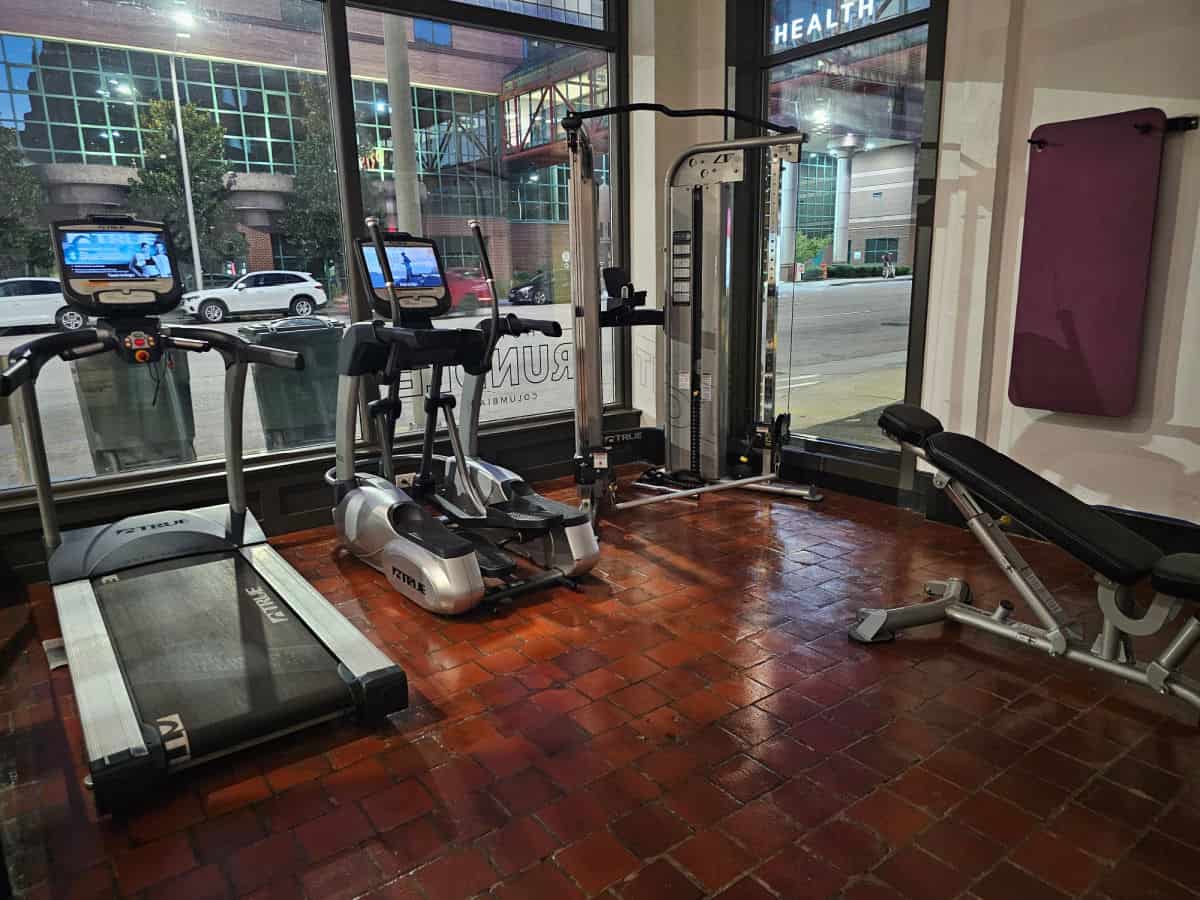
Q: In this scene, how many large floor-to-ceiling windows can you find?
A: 3